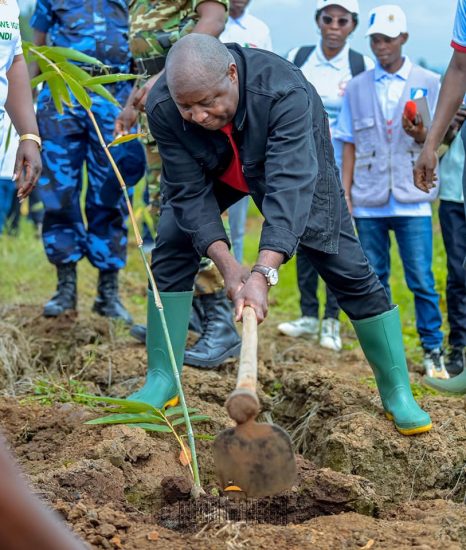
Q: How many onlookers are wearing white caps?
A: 2